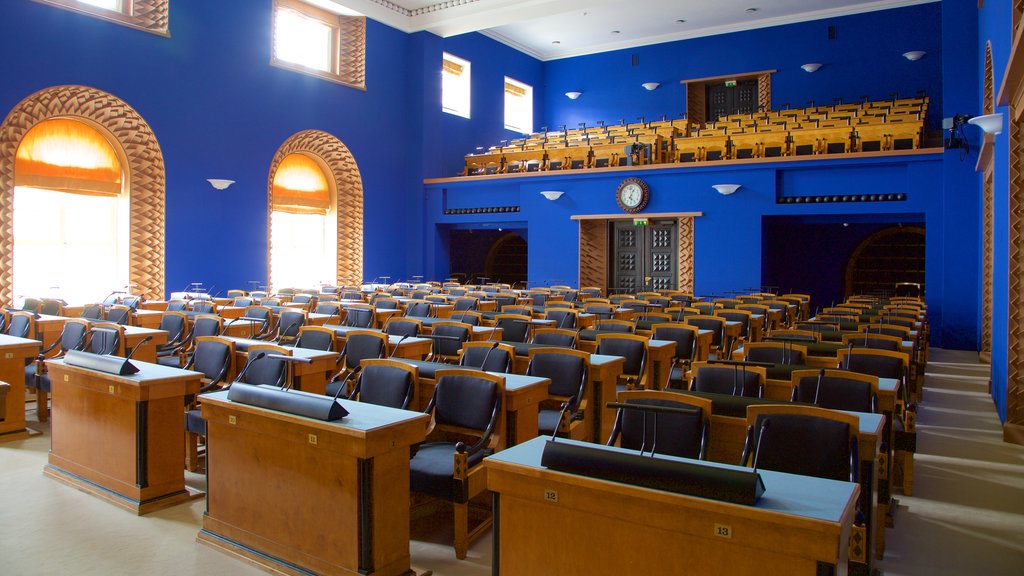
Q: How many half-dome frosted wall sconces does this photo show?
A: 8